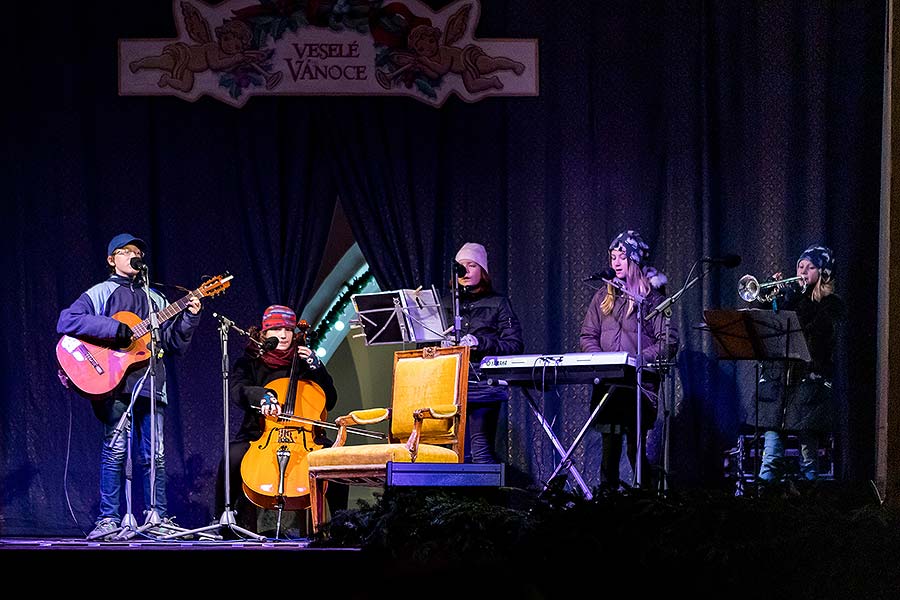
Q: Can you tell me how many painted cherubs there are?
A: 2